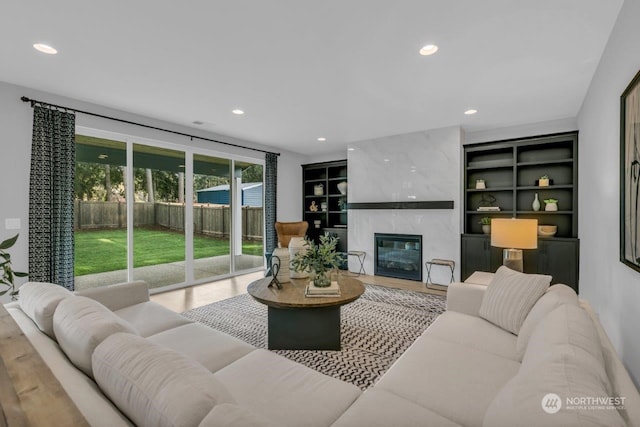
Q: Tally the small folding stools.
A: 2